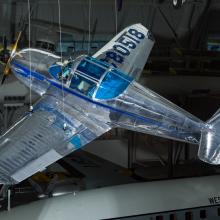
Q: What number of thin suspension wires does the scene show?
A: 4